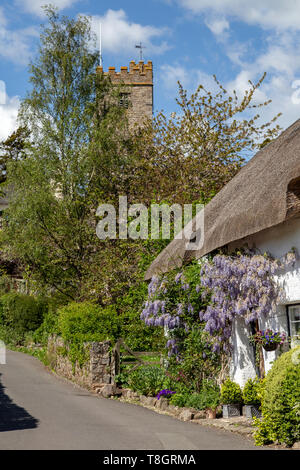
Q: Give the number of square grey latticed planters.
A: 2